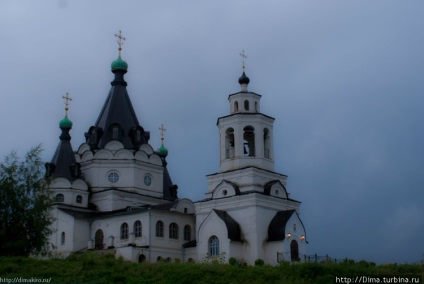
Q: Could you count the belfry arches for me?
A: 3